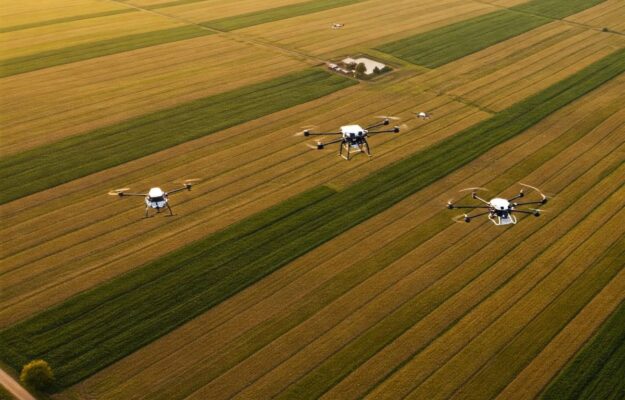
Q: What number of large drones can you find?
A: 3